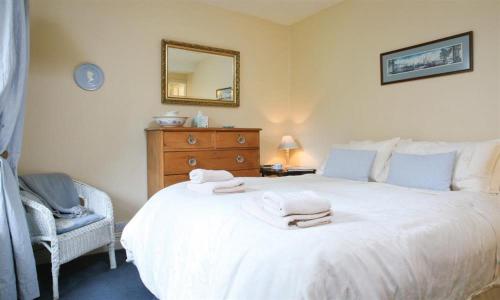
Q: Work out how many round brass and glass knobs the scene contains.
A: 4